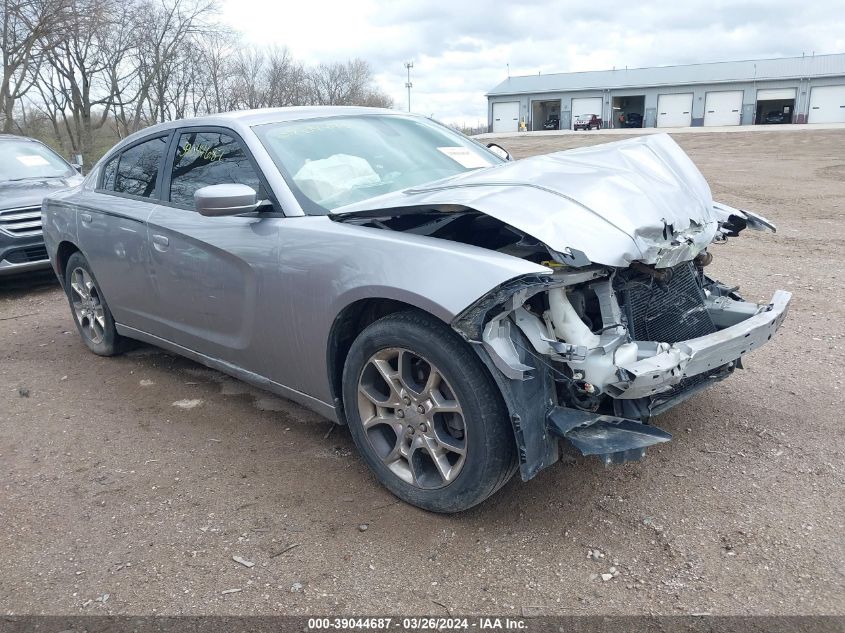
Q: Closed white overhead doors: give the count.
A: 5